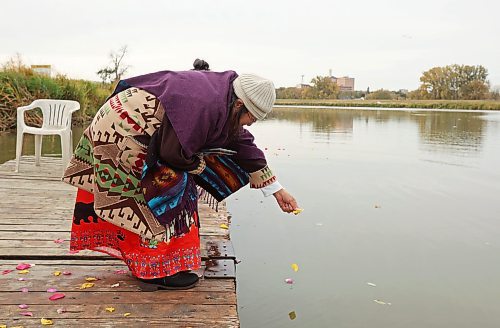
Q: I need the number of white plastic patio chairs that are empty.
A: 1